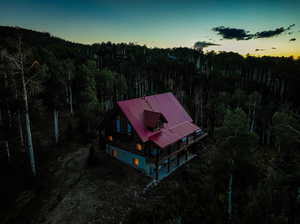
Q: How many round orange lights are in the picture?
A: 4